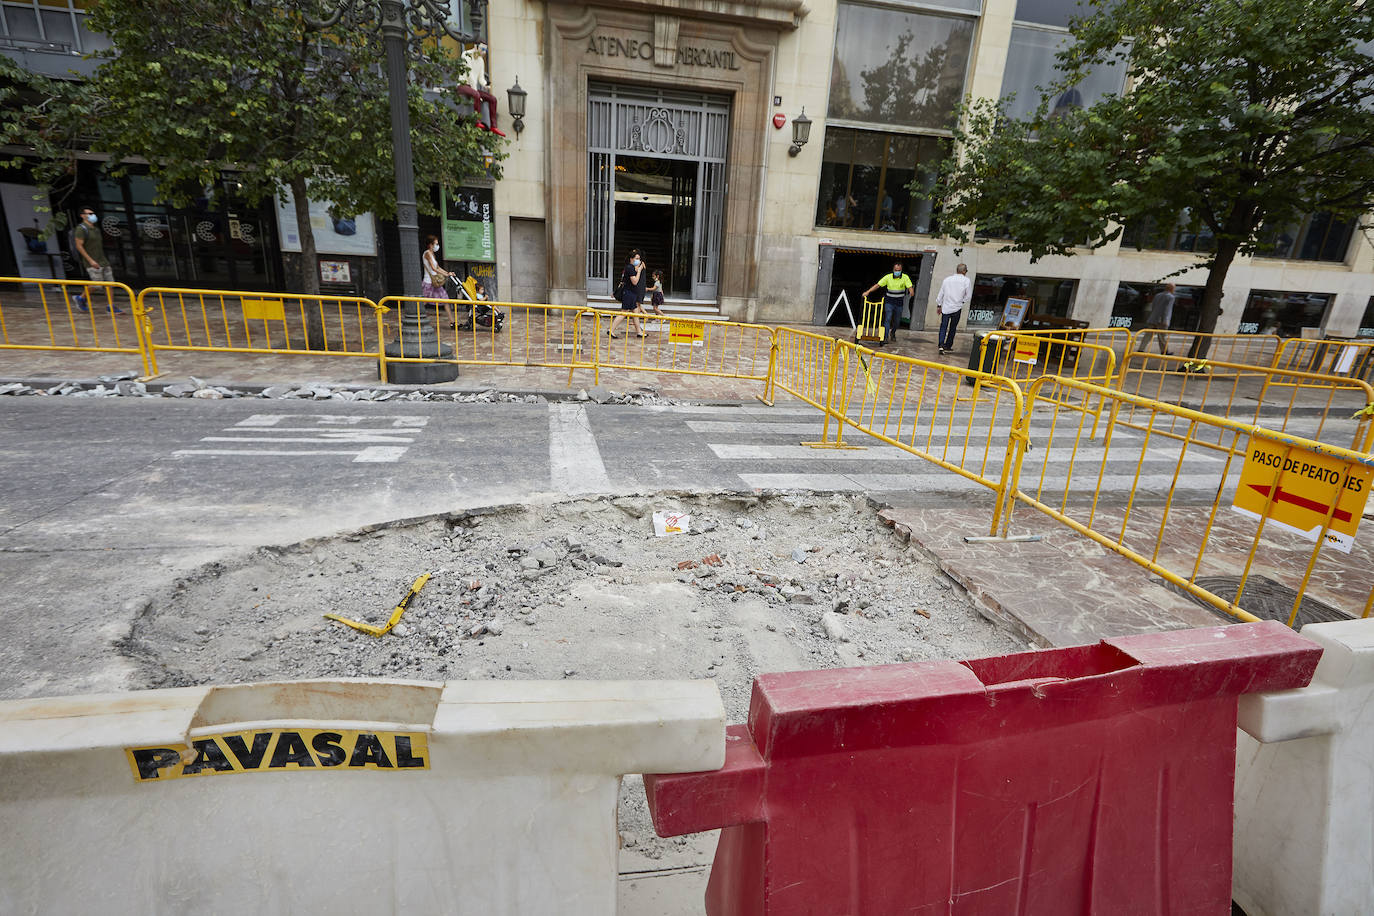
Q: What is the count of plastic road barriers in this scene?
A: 3